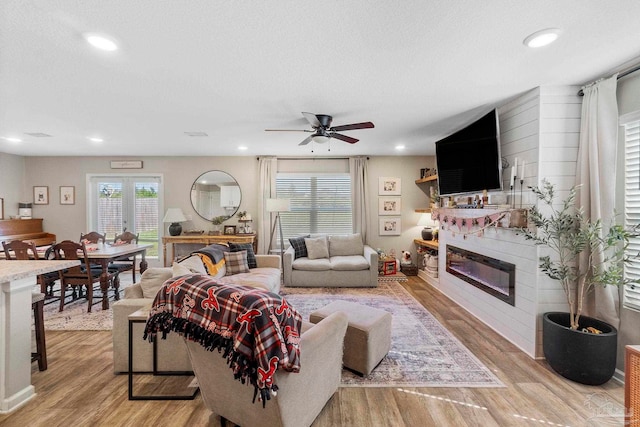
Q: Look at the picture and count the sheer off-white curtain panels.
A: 3